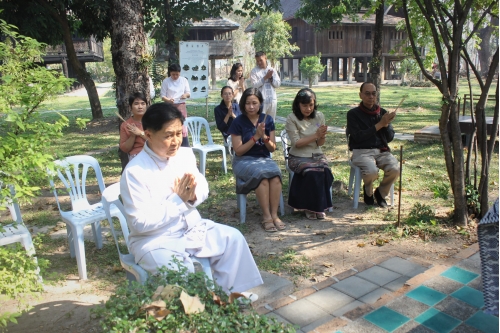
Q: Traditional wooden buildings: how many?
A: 3